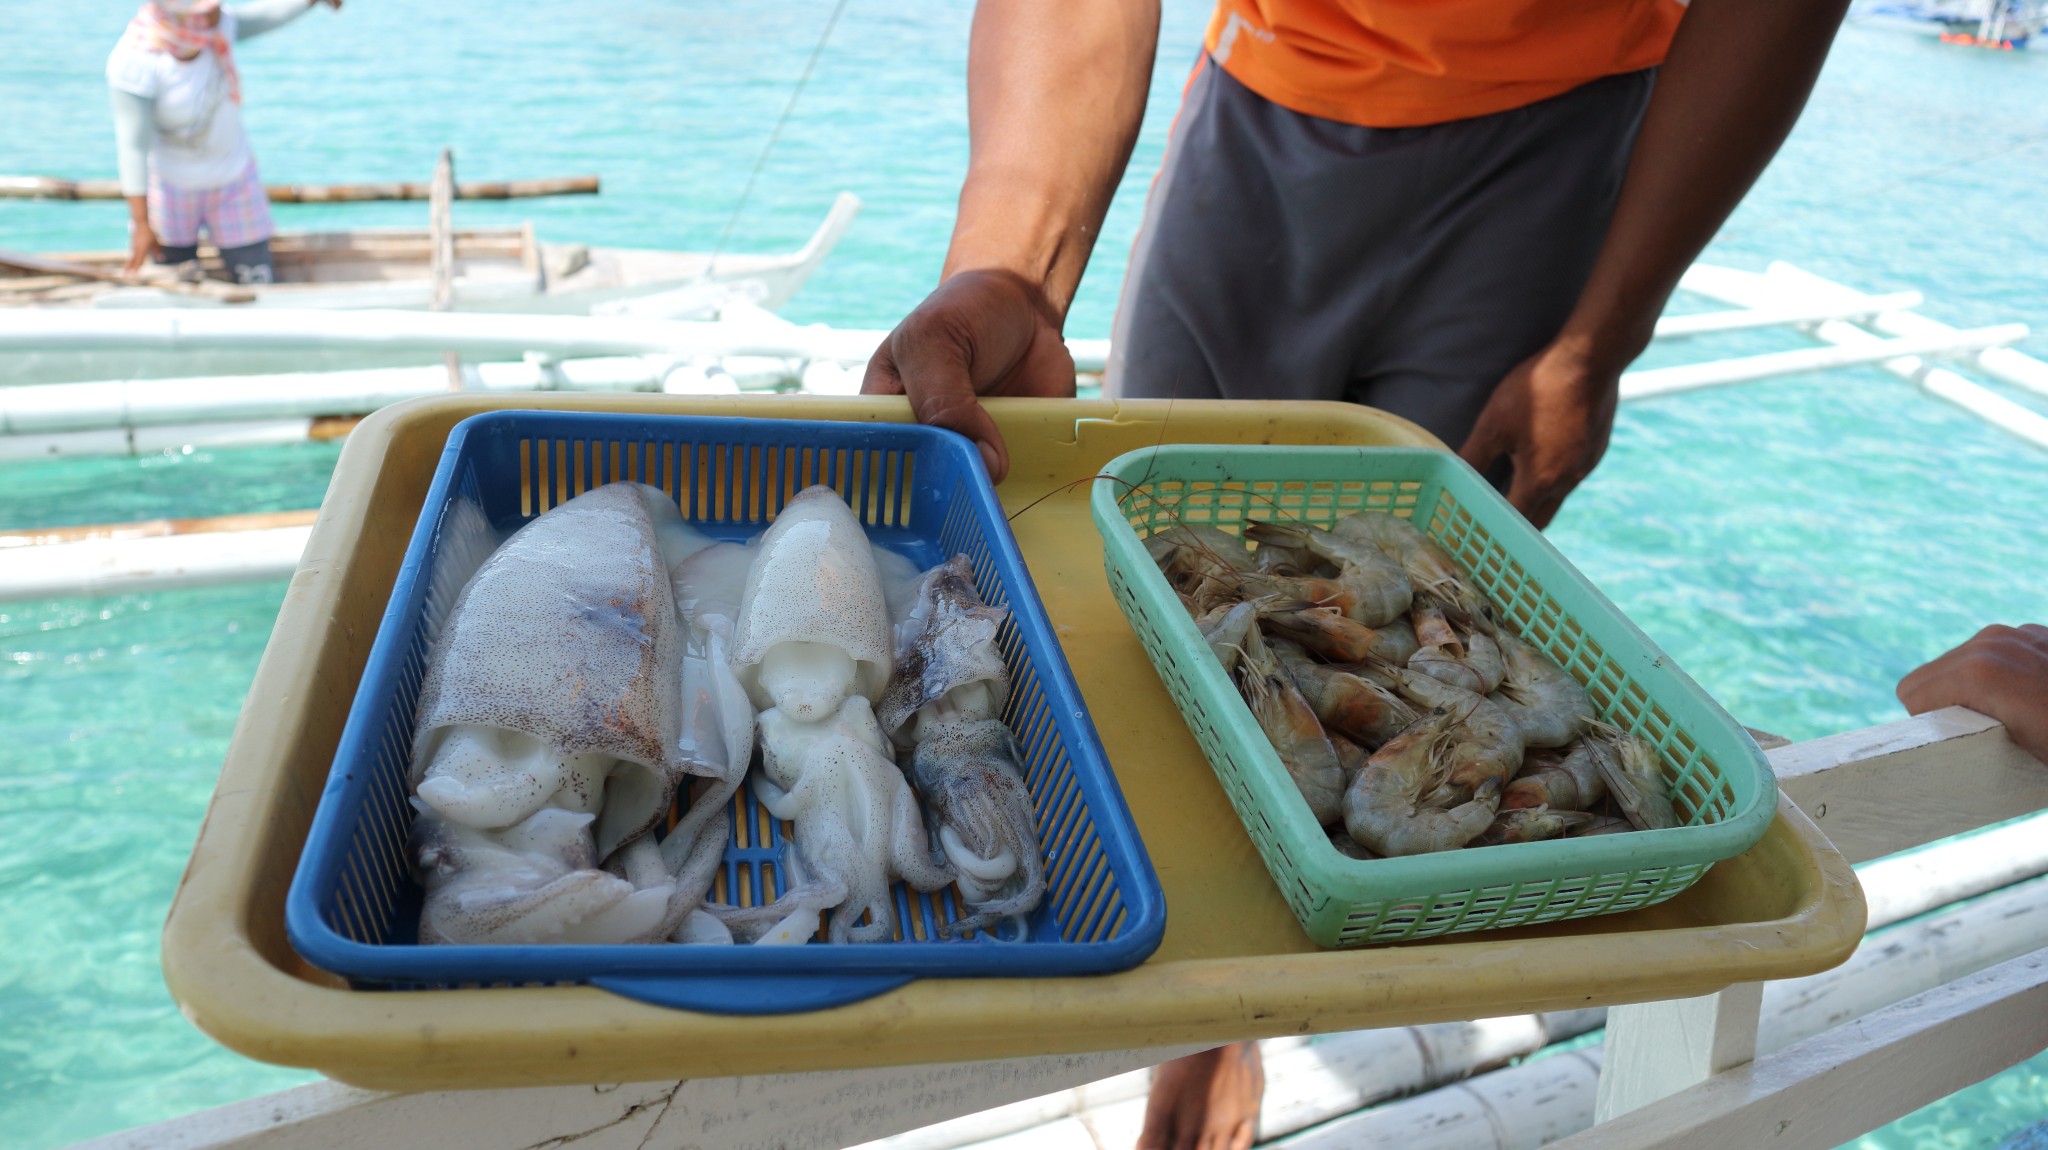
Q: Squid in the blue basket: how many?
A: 3